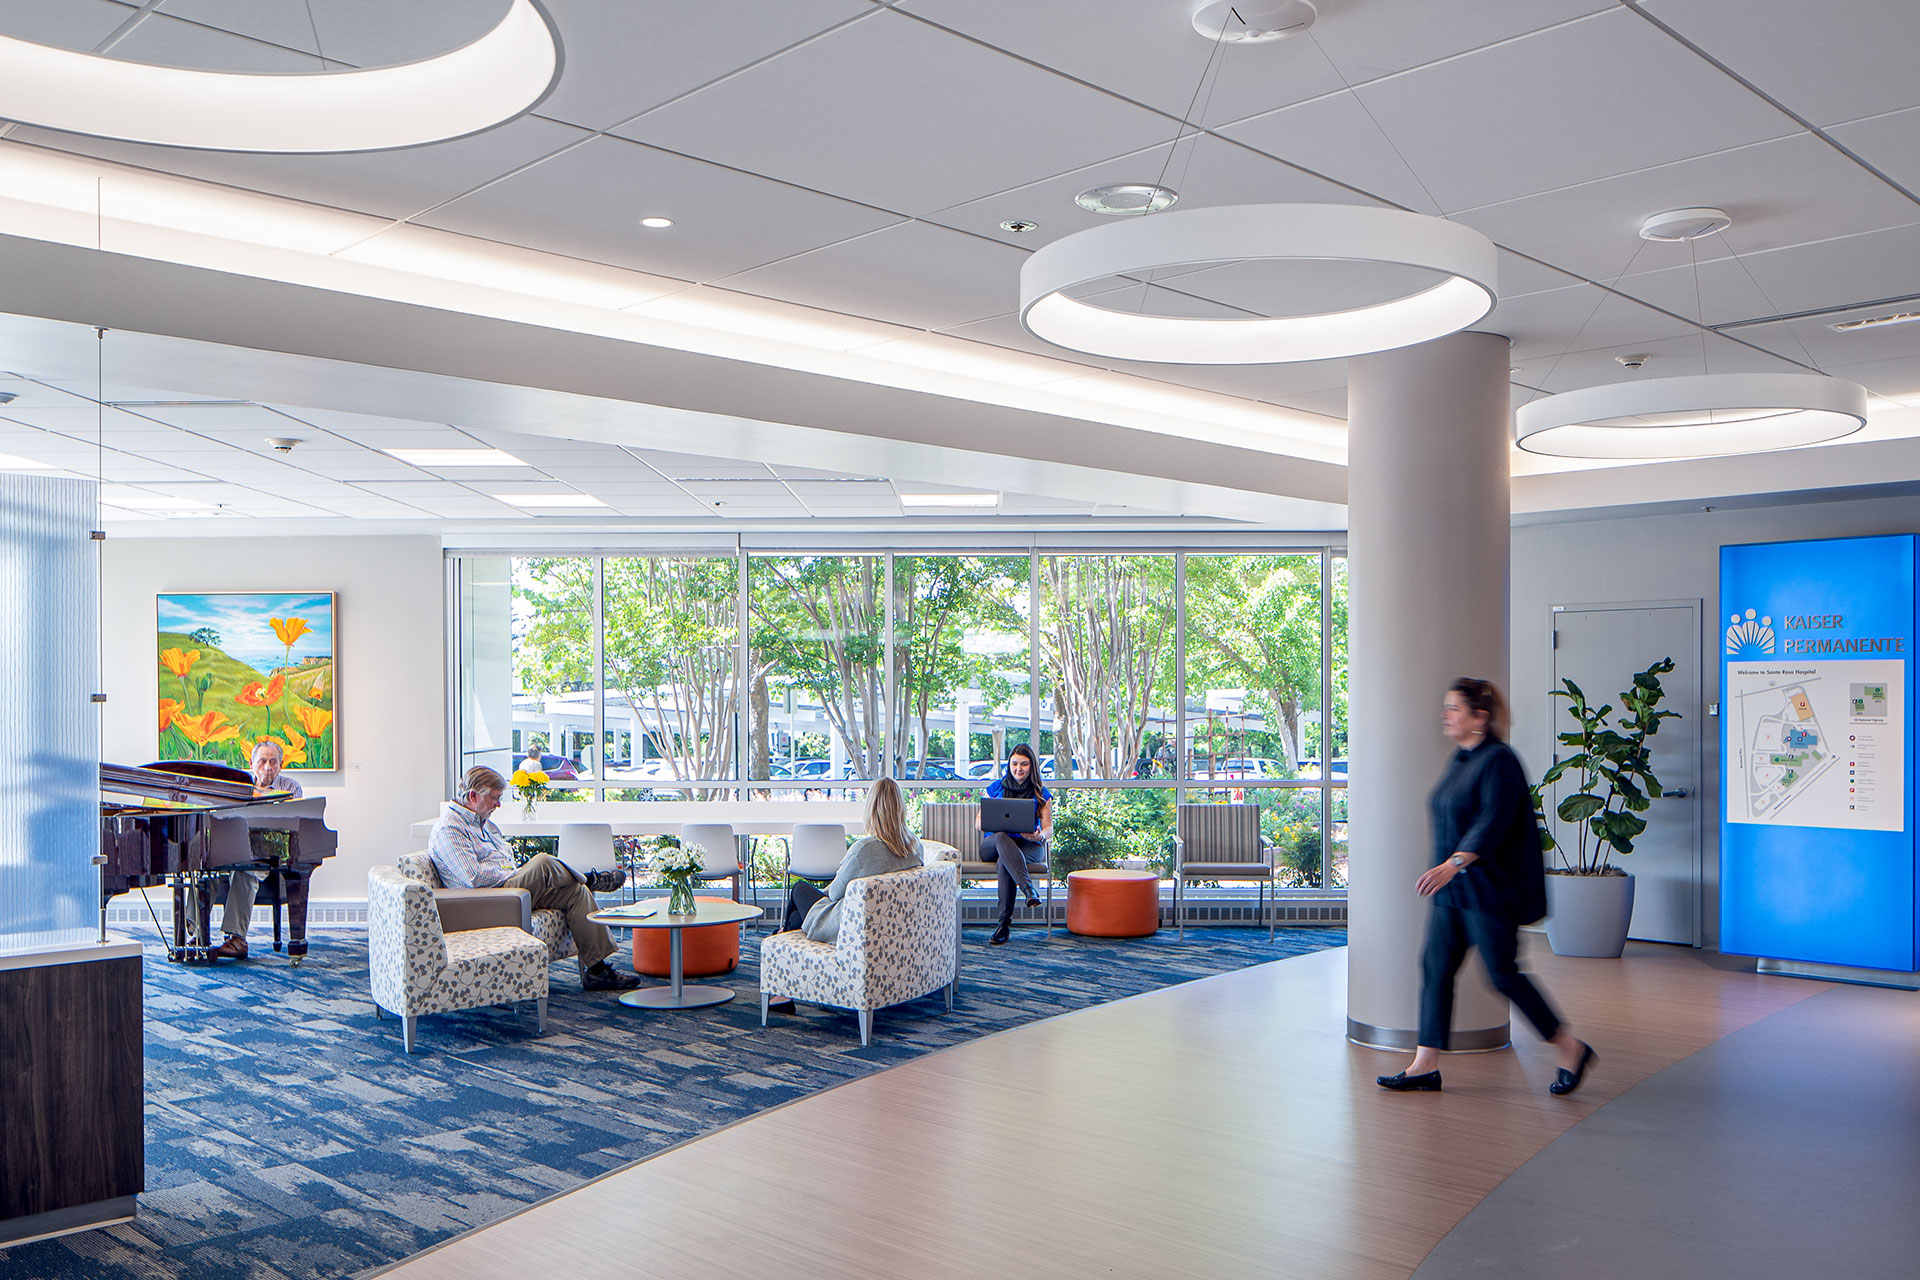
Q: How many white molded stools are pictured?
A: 3